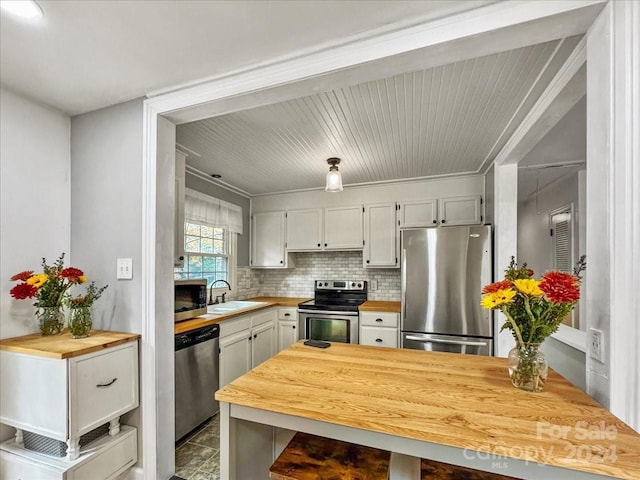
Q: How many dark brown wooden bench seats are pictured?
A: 2